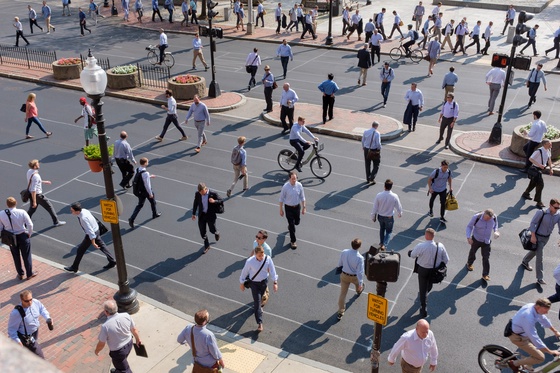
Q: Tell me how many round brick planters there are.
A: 4